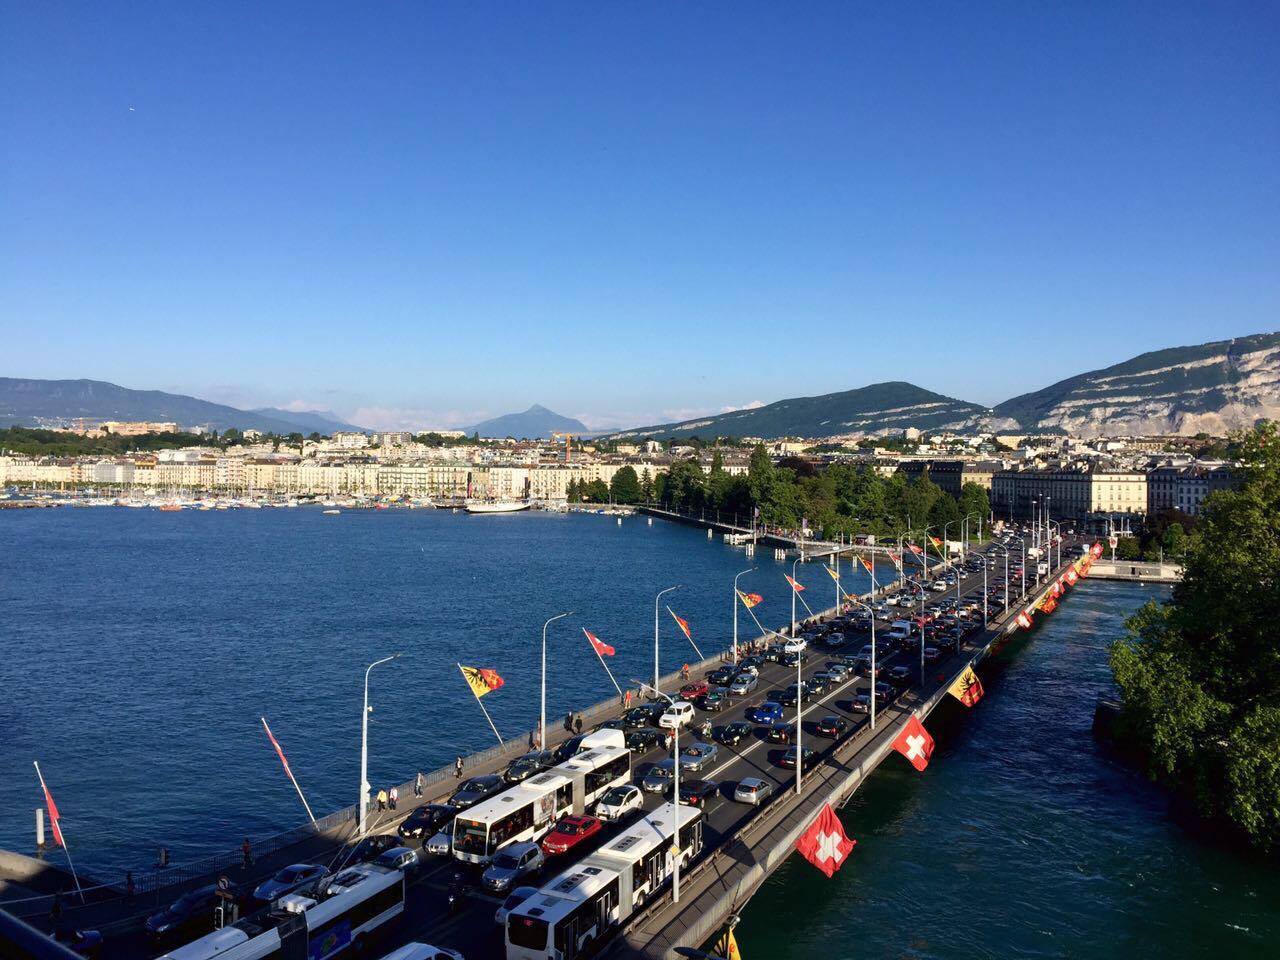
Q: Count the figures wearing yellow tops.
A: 1